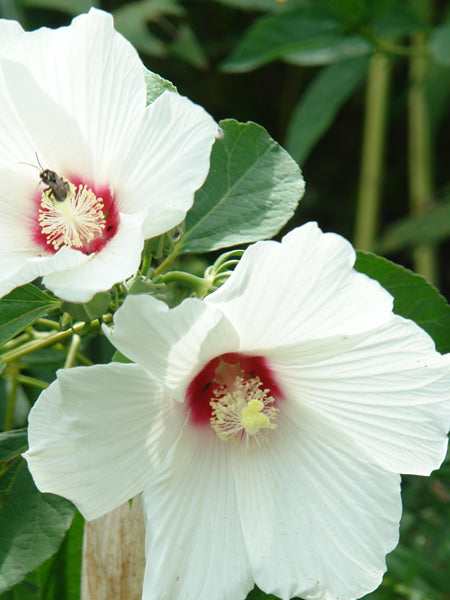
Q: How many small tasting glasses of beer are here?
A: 0